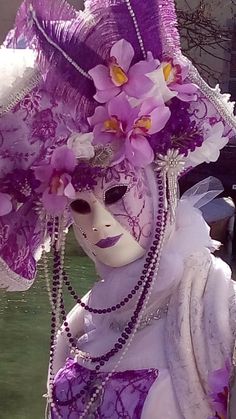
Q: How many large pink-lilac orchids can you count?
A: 5